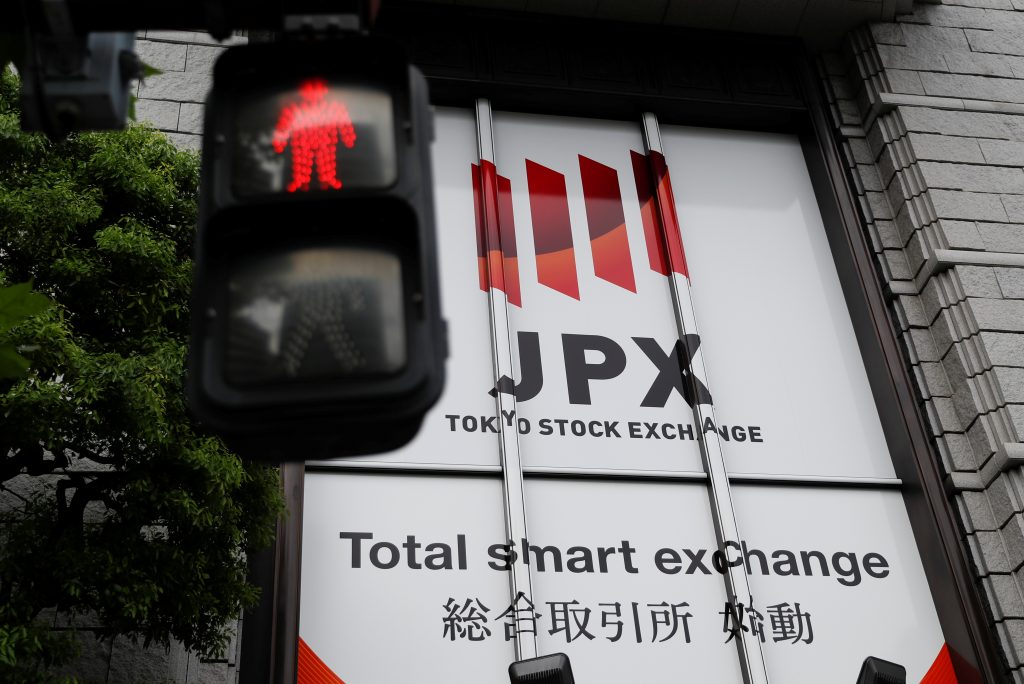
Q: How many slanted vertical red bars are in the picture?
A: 4